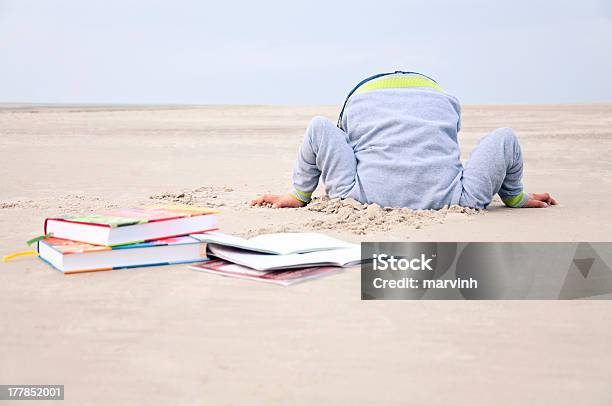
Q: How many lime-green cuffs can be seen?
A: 2